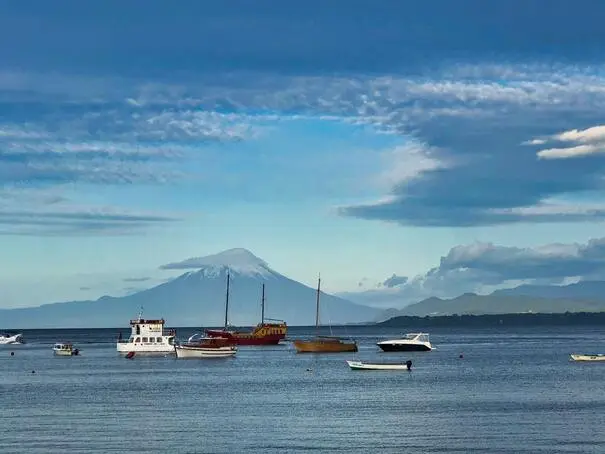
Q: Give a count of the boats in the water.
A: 9